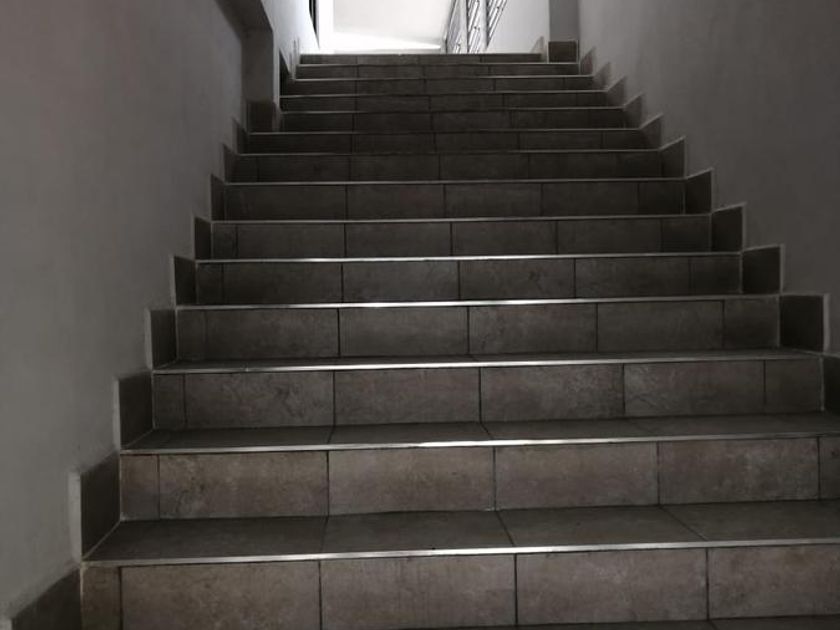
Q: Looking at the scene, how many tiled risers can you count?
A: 14